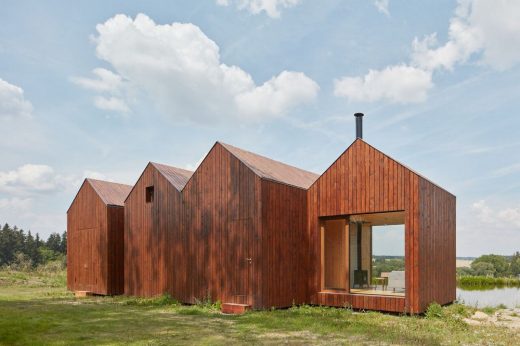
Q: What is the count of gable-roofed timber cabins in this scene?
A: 4